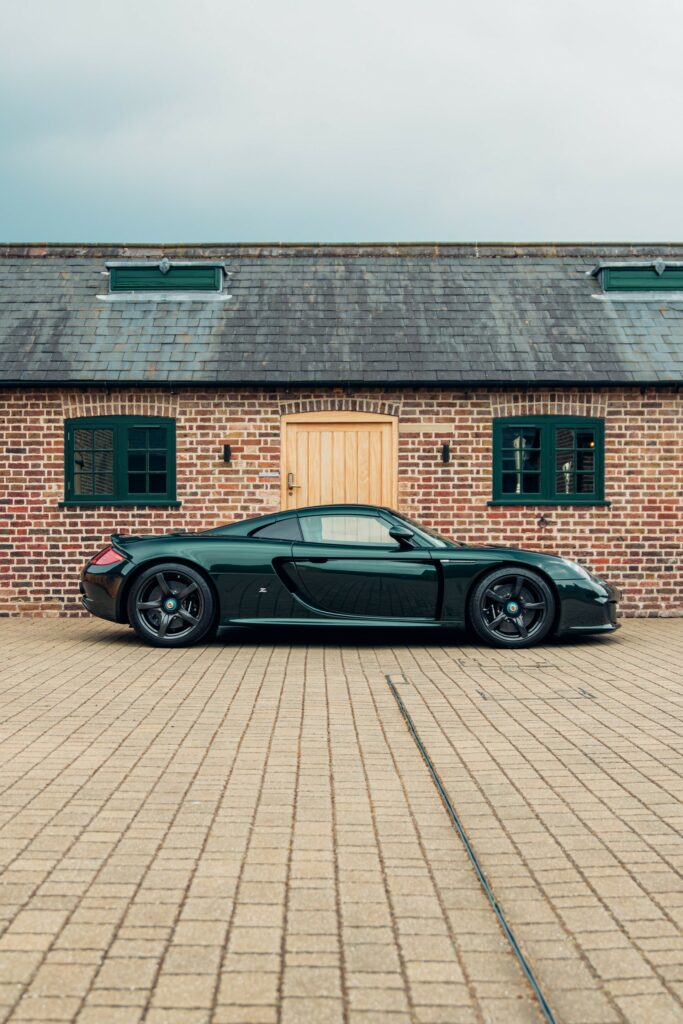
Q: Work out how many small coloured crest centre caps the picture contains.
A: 2